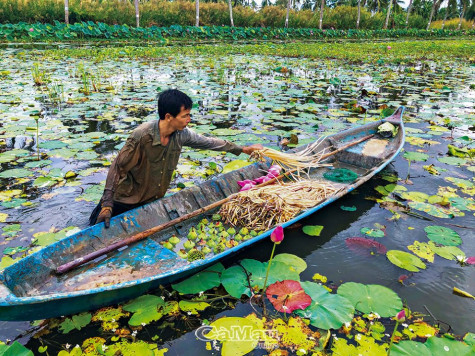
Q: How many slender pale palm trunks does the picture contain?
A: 12